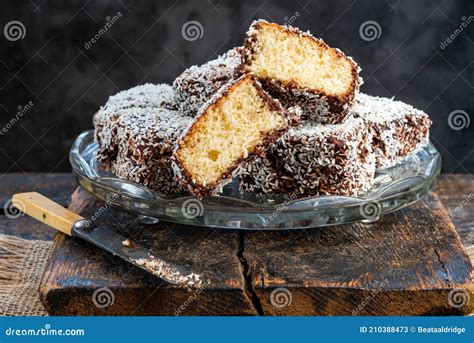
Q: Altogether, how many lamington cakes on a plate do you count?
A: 7